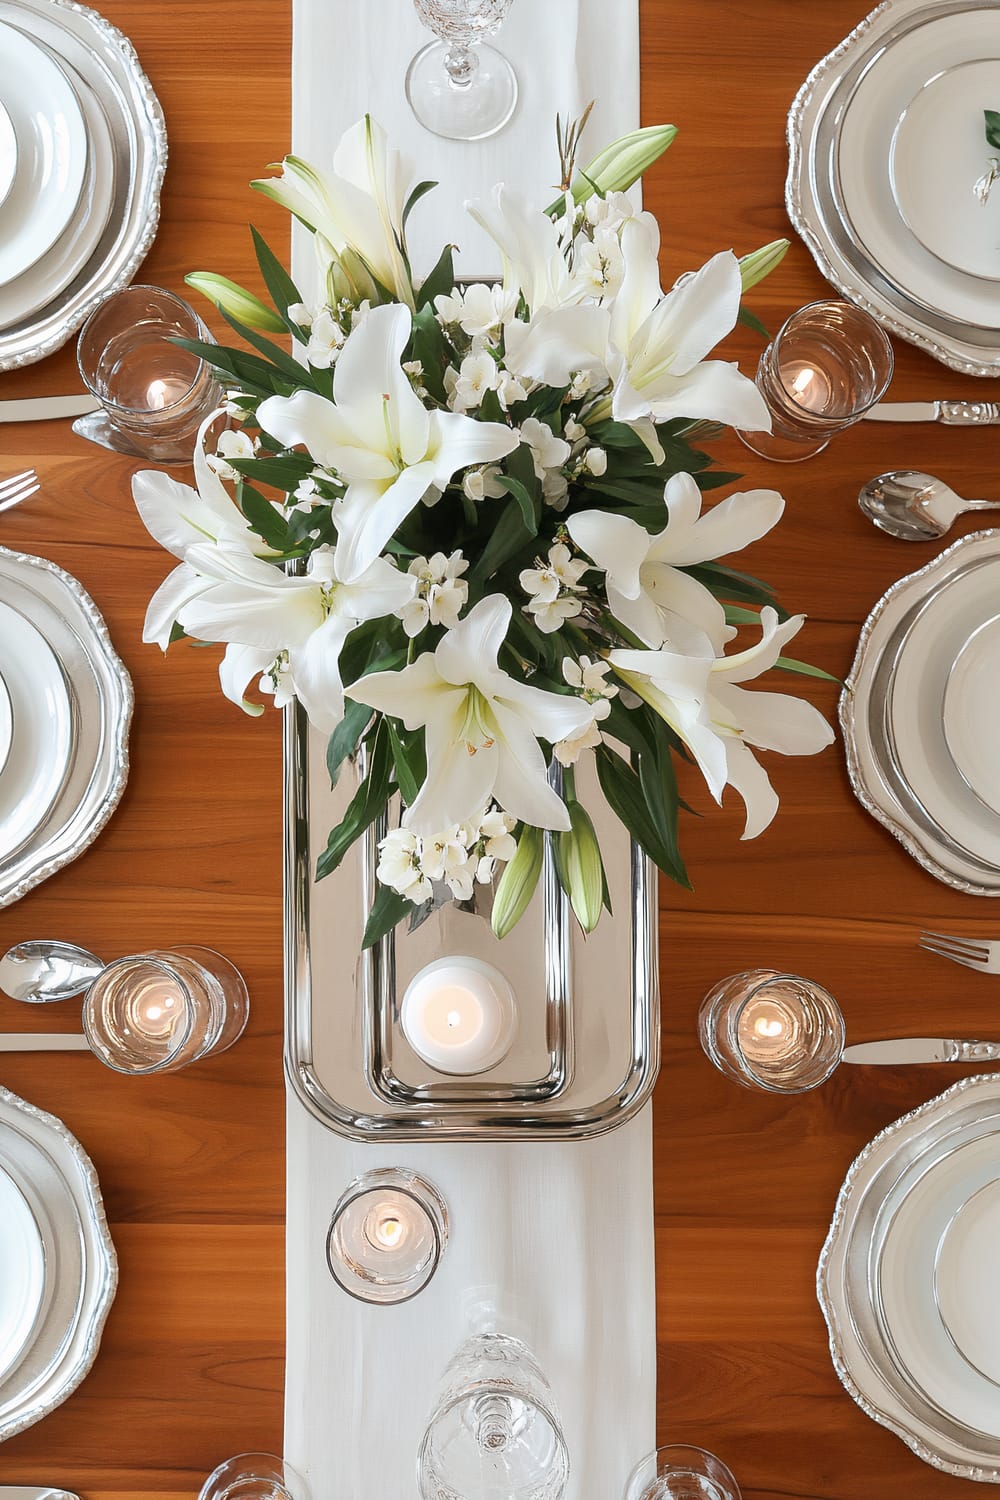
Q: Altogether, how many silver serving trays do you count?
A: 2